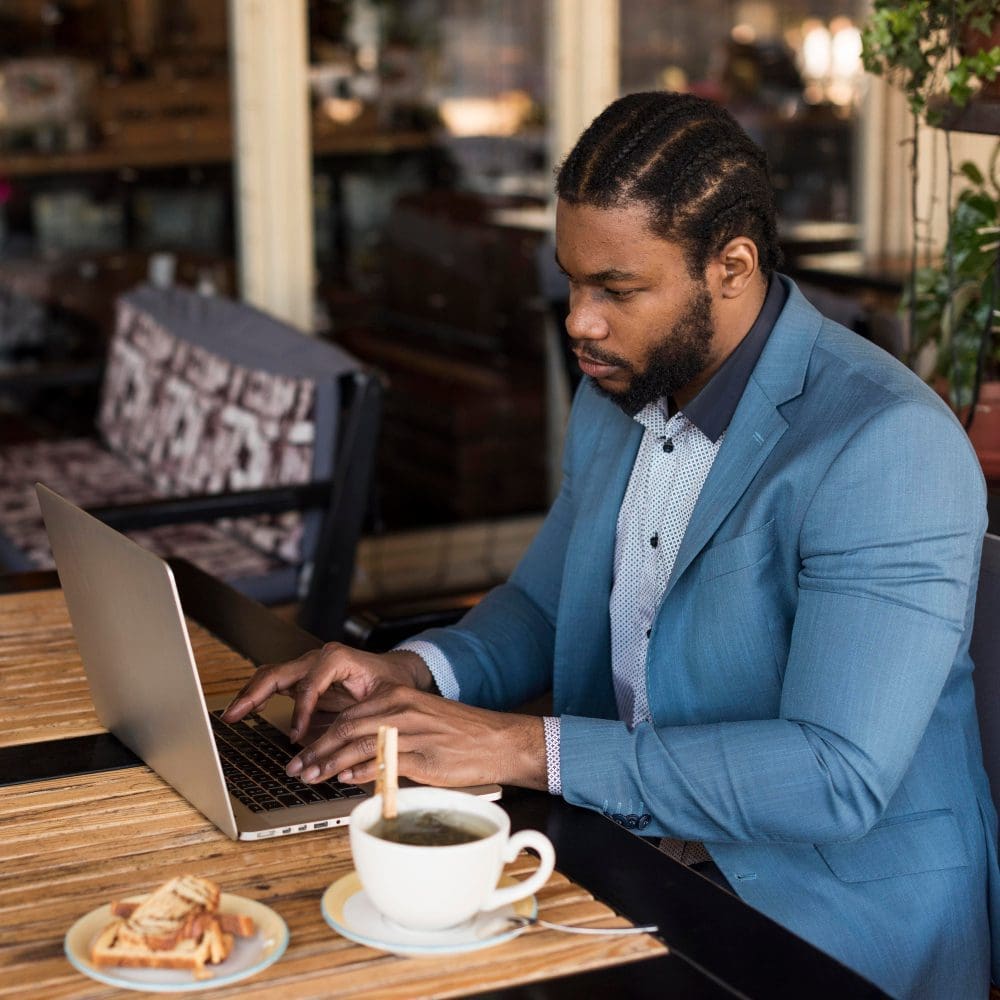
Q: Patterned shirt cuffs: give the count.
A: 2